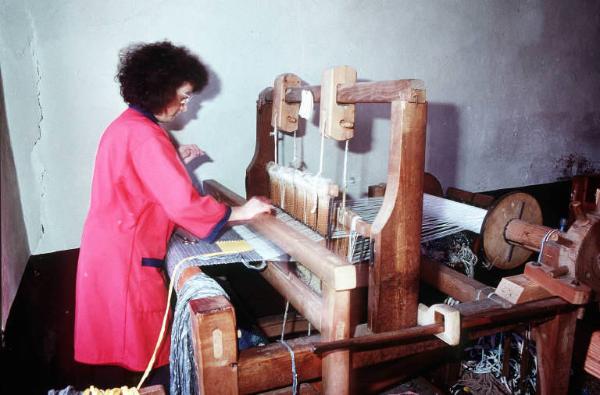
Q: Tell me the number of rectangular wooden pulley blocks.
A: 2